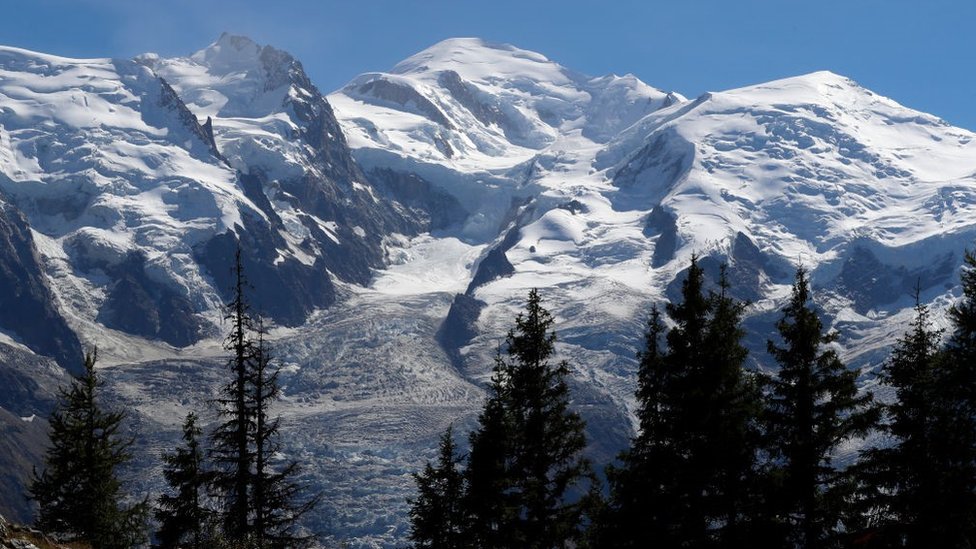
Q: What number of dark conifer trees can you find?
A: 13